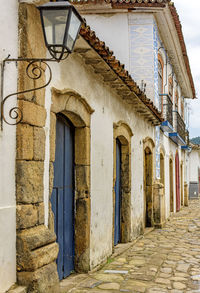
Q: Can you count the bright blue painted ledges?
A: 3